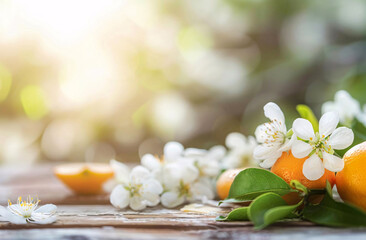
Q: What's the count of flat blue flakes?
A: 0